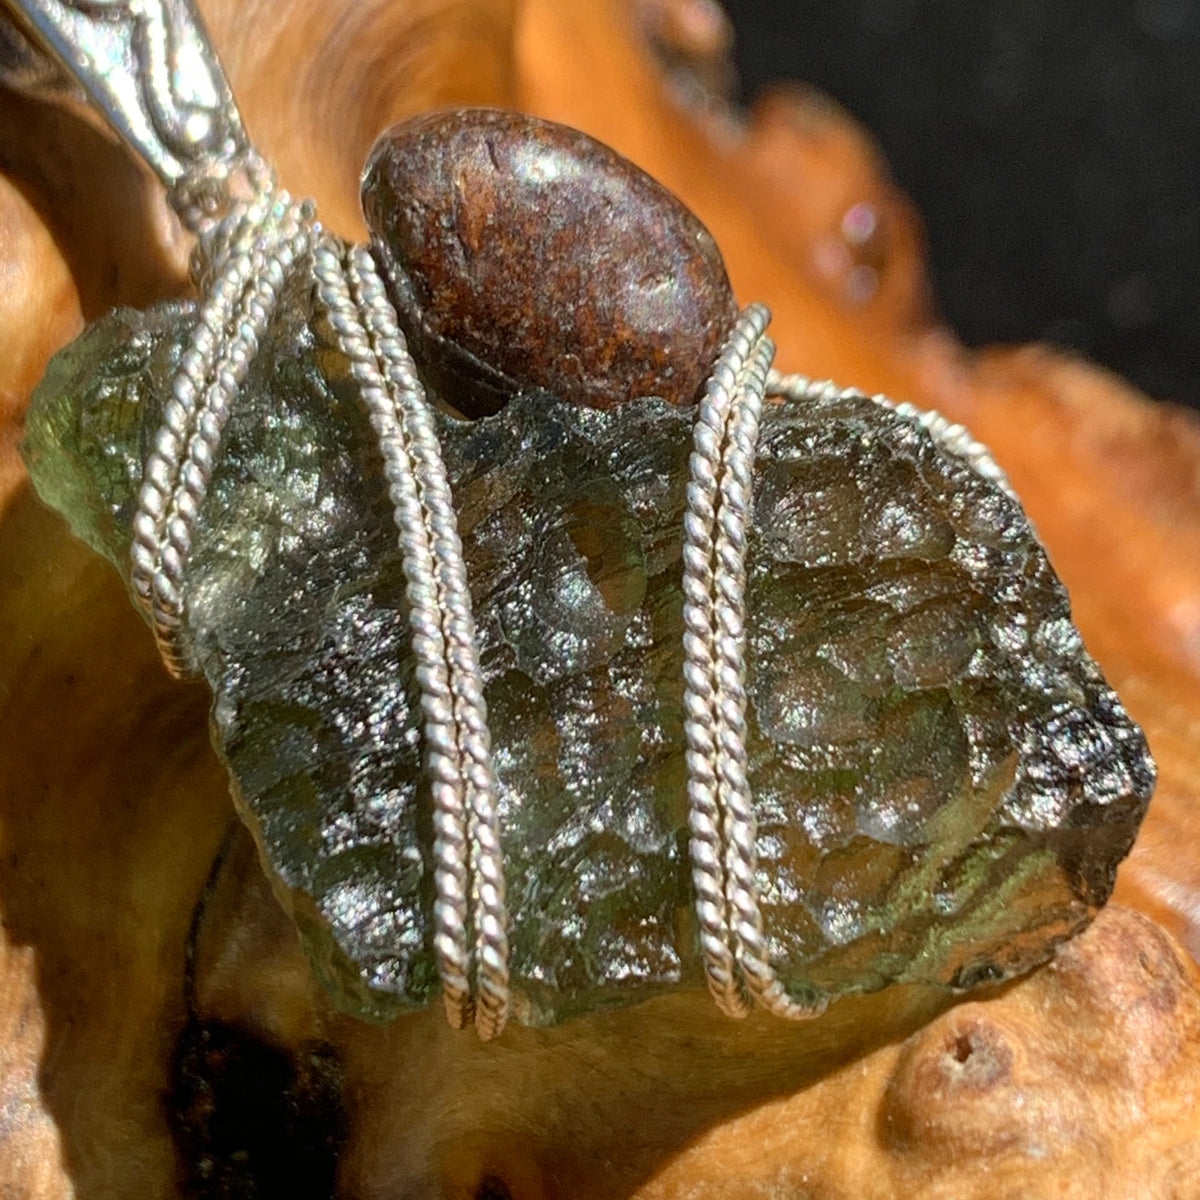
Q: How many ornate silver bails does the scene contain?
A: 1